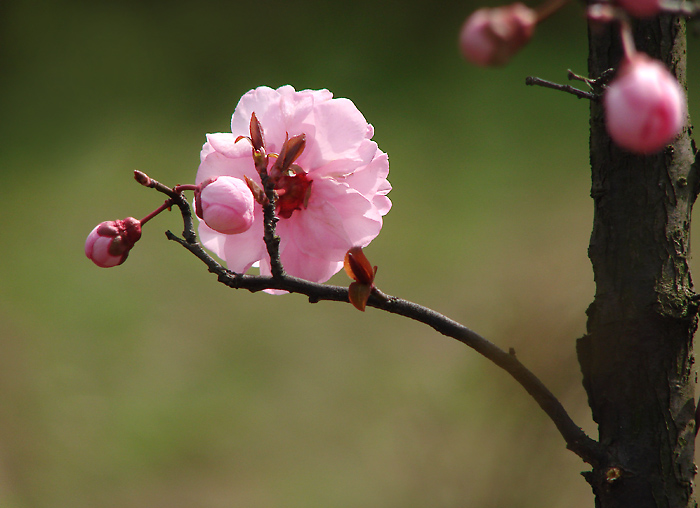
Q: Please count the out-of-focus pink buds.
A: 3